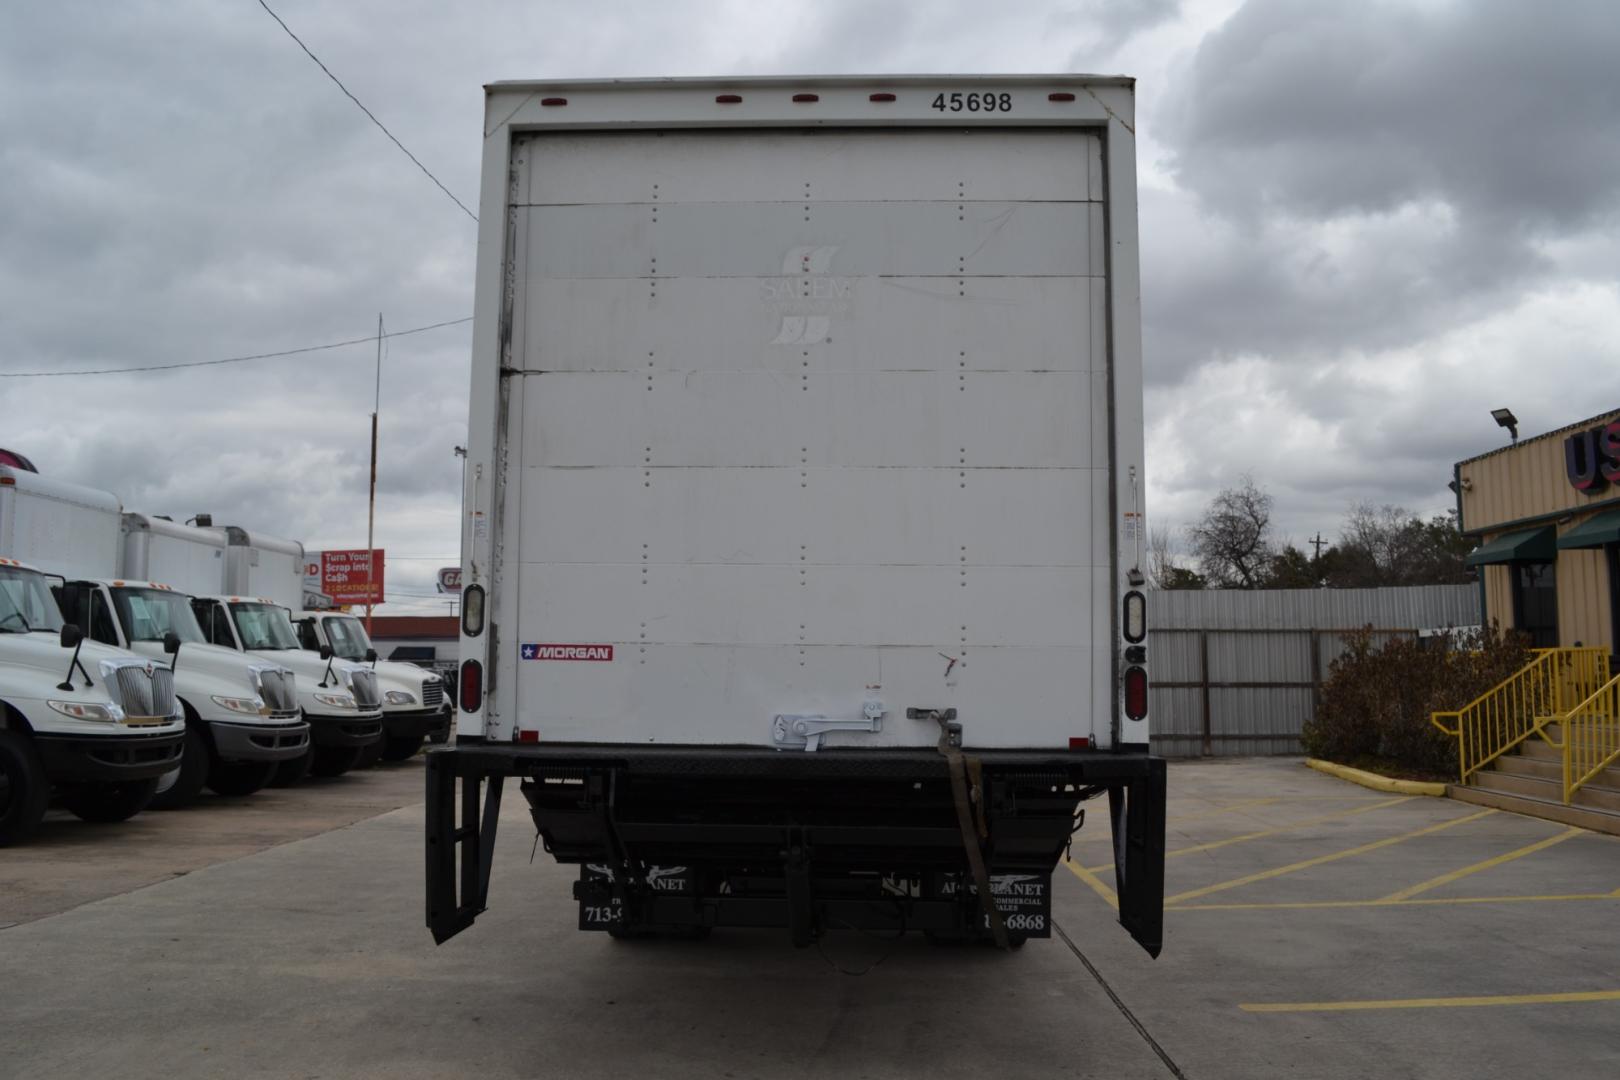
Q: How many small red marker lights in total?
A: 5